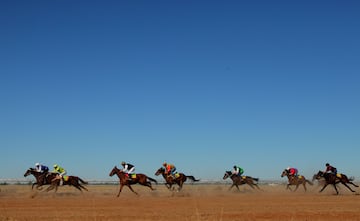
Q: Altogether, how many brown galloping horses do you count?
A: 7